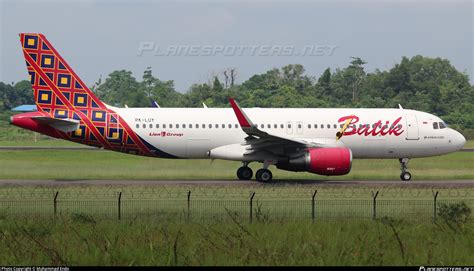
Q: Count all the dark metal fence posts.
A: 7